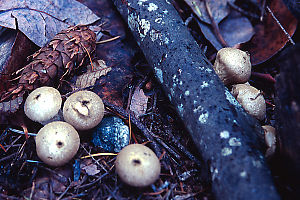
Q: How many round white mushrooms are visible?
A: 7